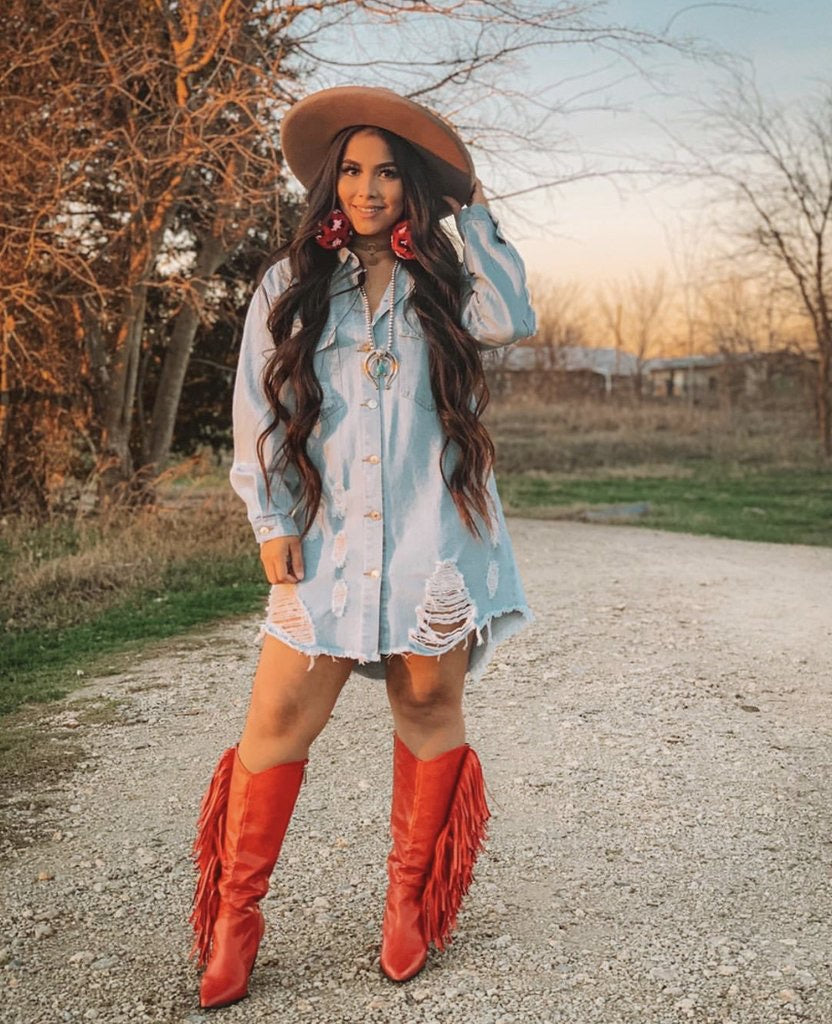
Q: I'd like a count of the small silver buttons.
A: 6